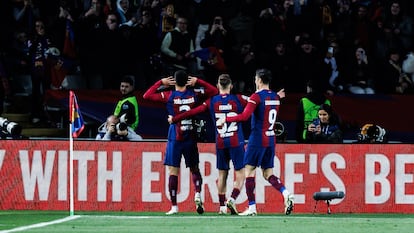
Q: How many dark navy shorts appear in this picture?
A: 3